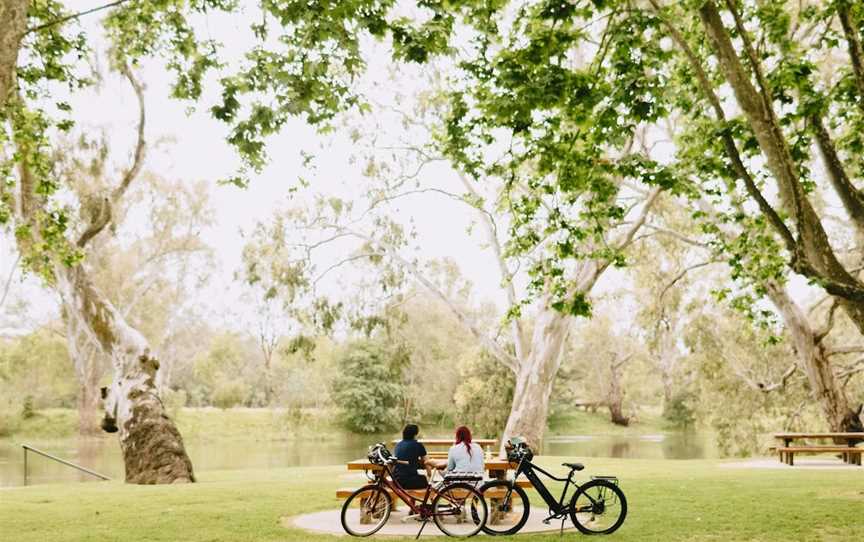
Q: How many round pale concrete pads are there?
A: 2